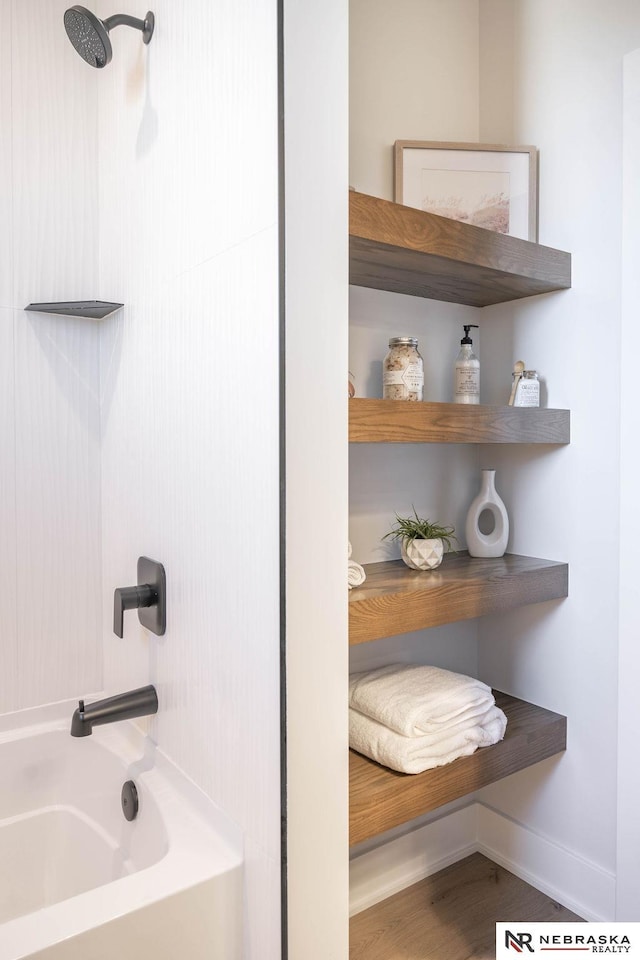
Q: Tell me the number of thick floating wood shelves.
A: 4